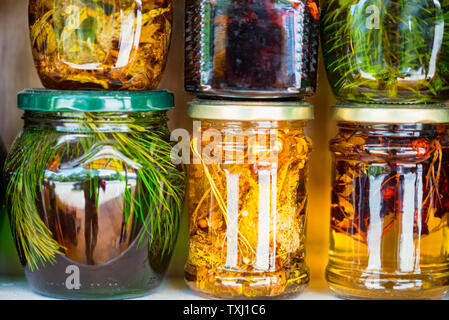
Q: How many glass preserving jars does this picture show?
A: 6